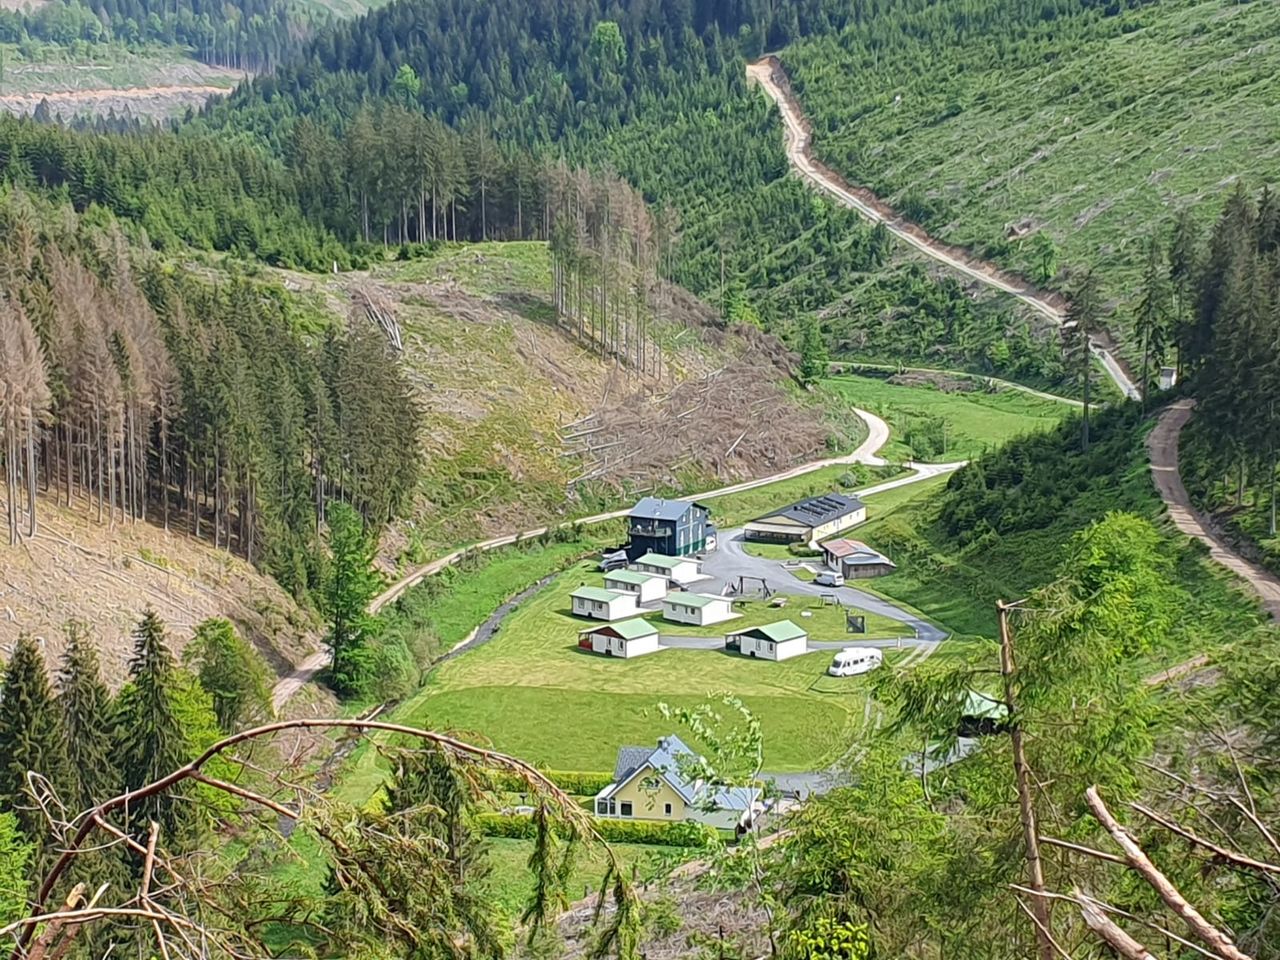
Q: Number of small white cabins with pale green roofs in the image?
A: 6